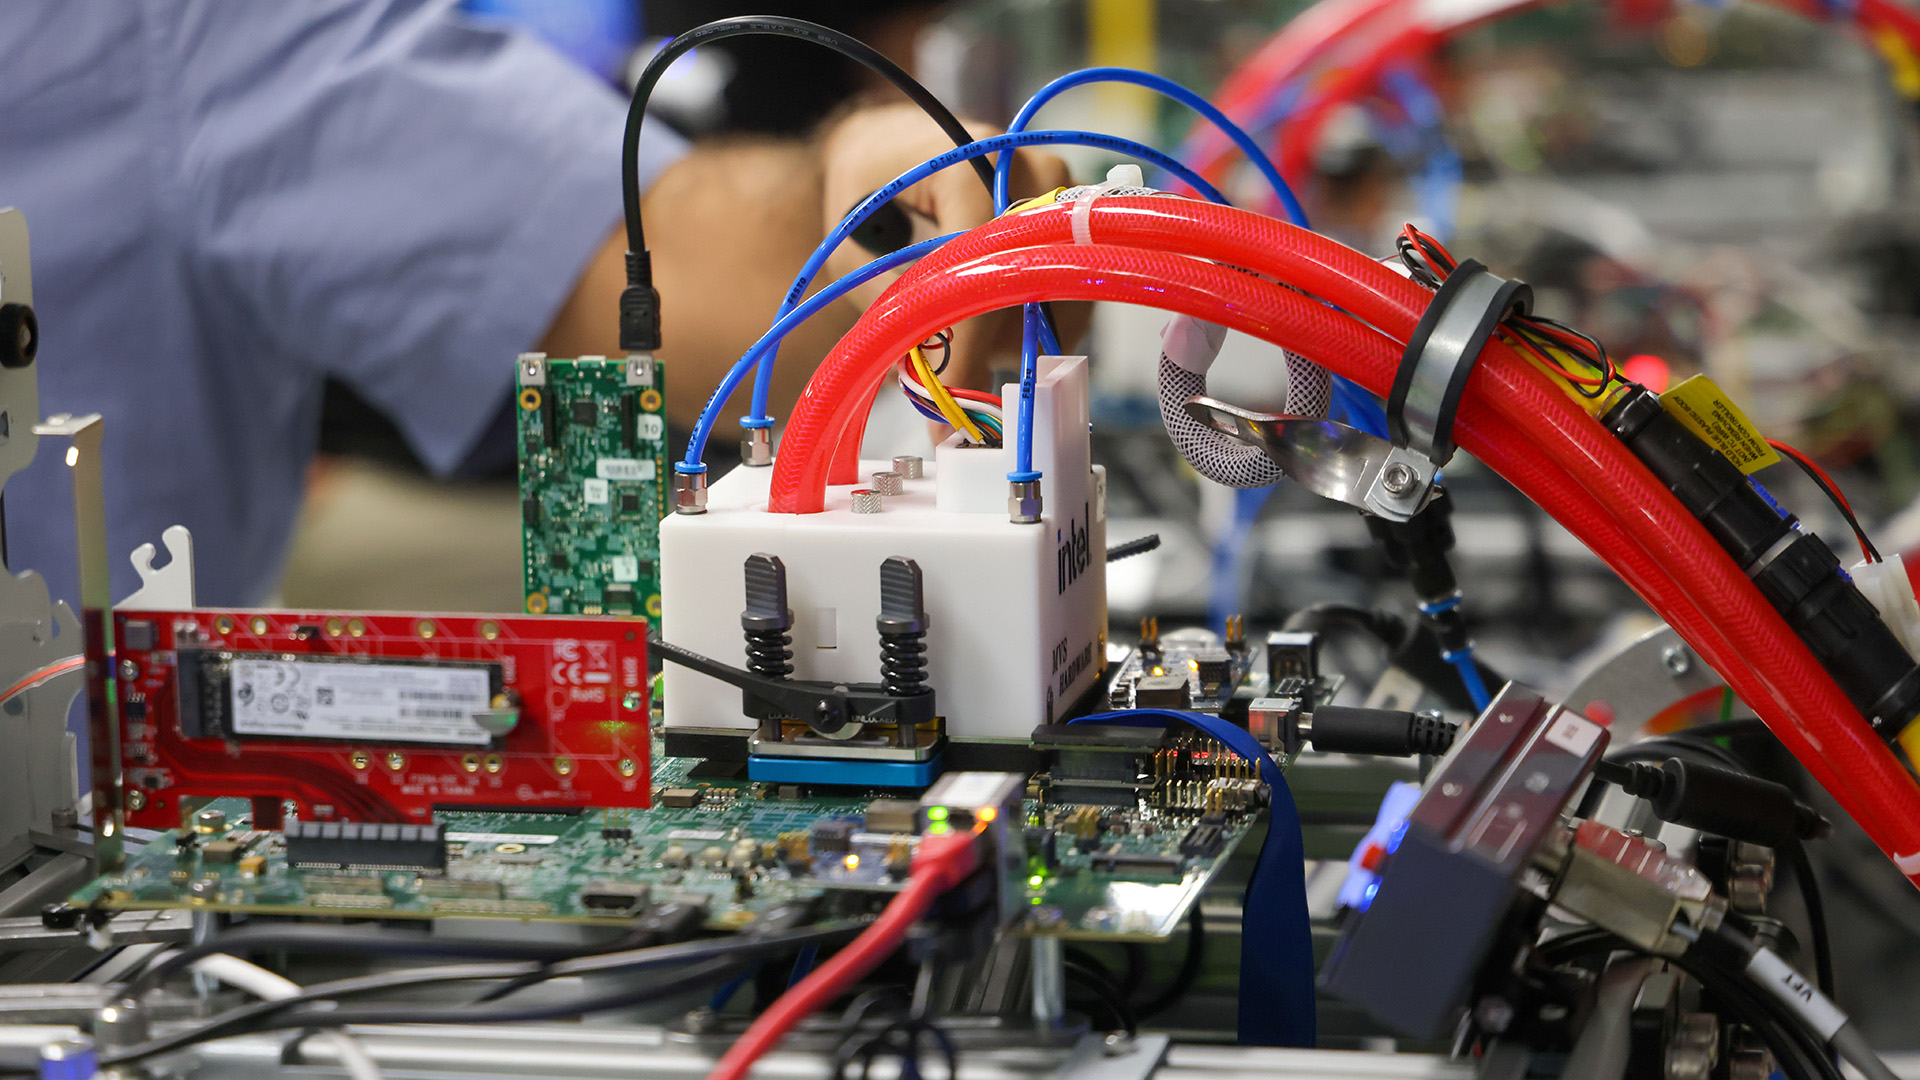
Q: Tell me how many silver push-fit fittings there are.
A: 3